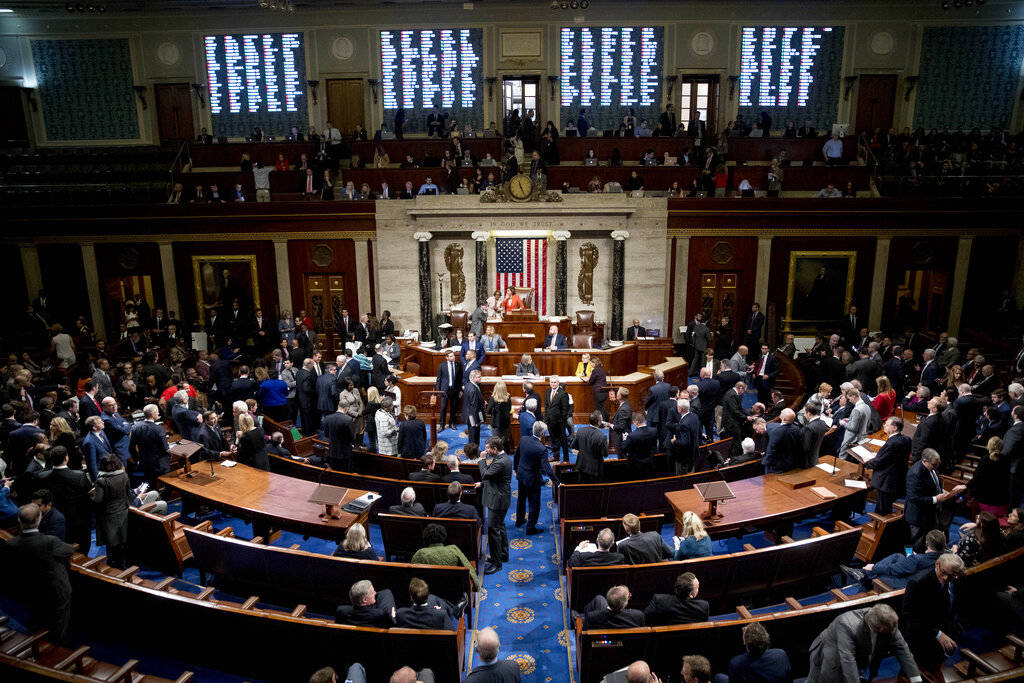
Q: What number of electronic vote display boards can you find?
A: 4